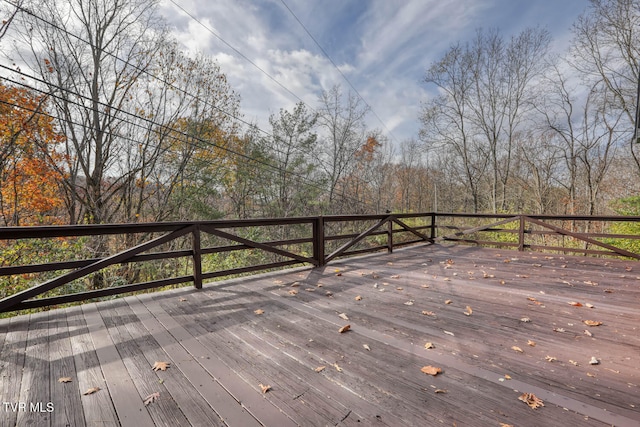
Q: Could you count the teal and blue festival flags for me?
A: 0